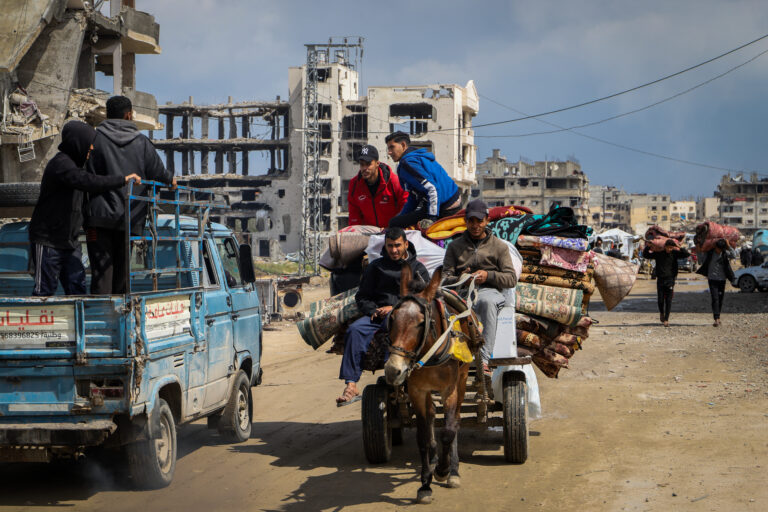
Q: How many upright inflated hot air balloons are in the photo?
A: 0